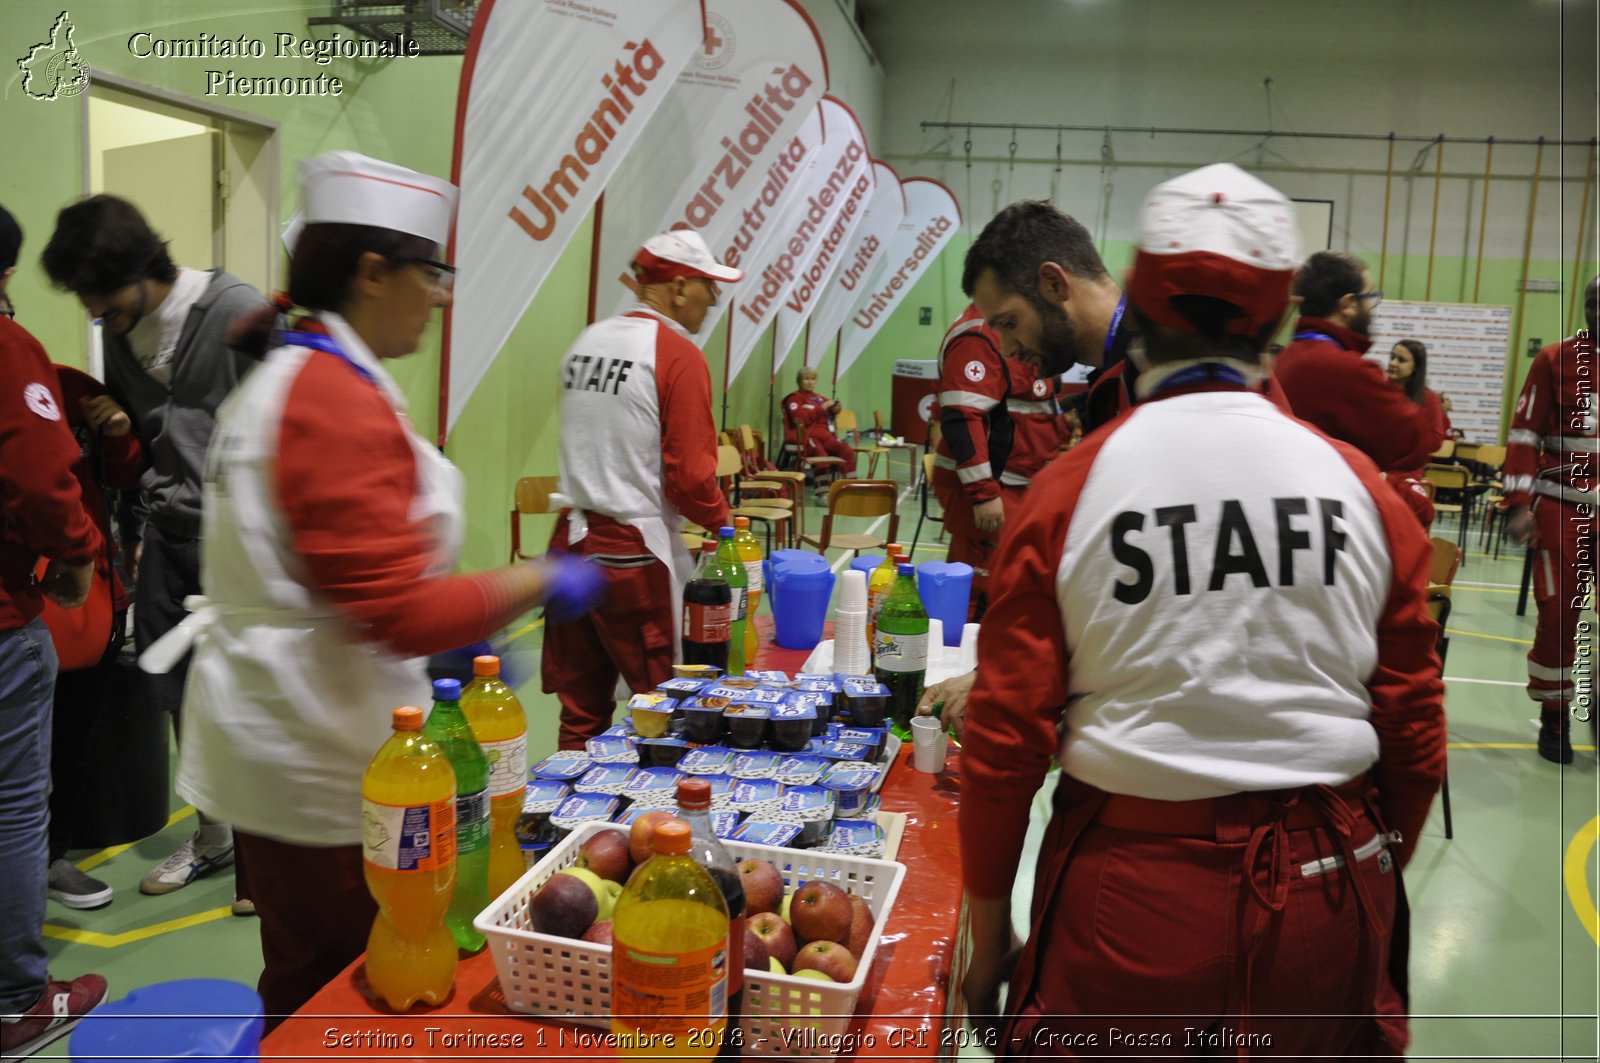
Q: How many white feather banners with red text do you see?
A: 7